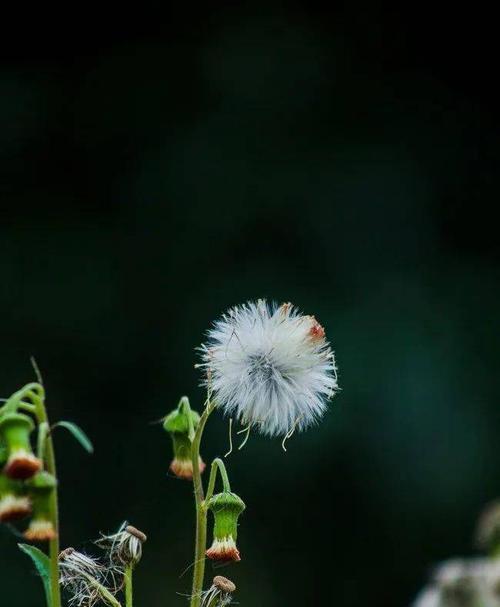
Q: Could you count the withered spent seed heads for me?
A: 3